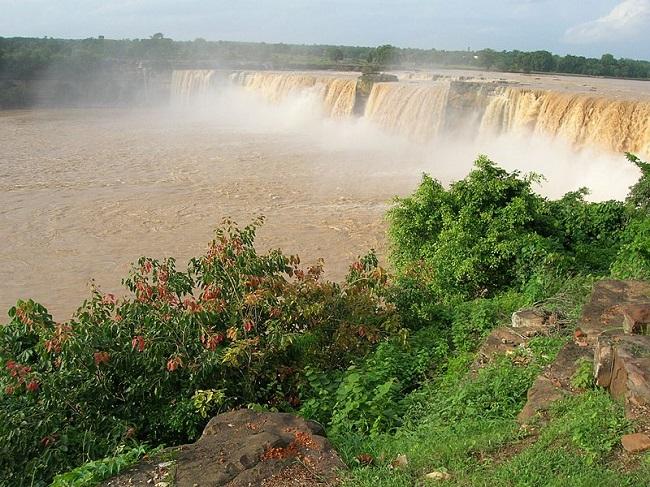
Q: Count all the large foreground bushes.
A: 2